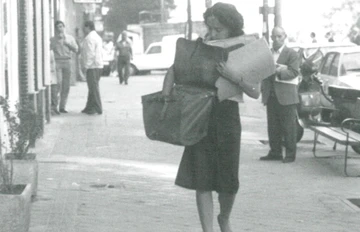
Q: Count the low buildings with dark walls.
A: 1